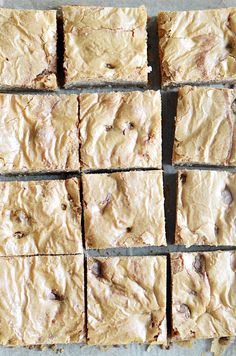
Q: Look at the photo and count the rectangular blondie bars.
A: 12